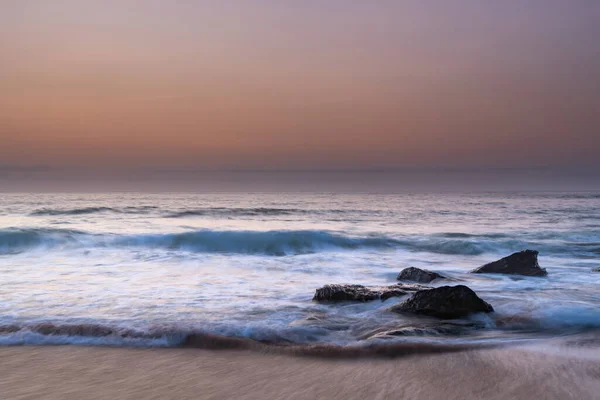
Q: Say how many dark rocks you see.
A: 4